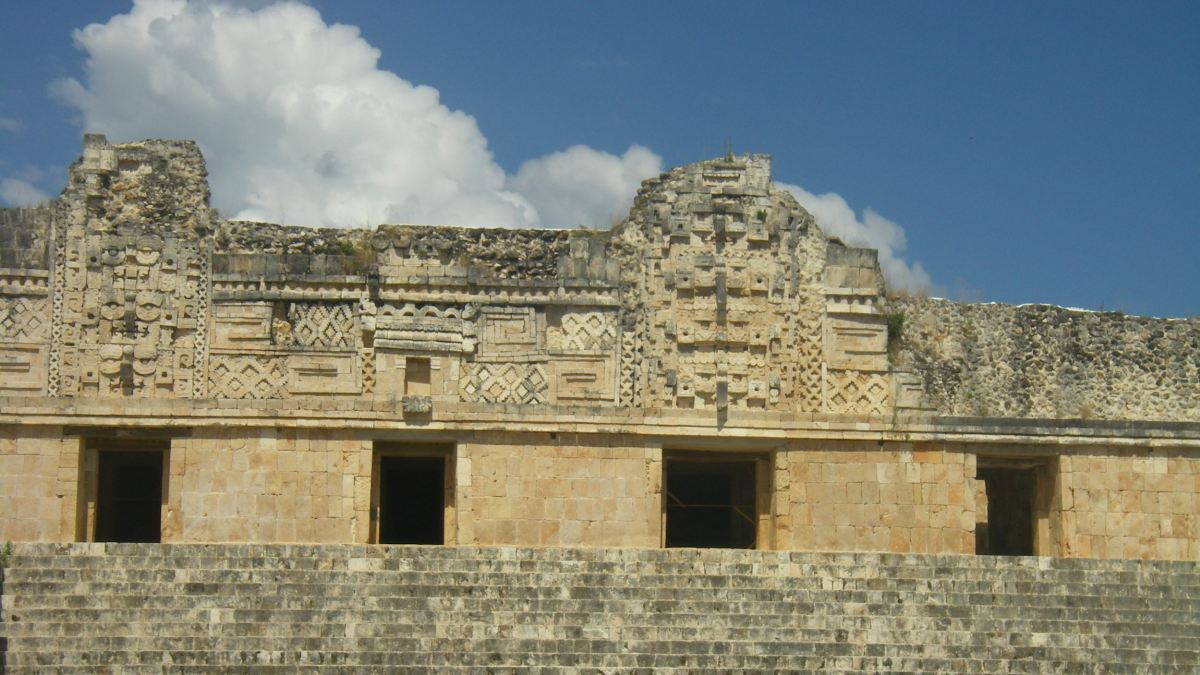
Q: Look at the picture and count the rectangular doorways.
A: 4